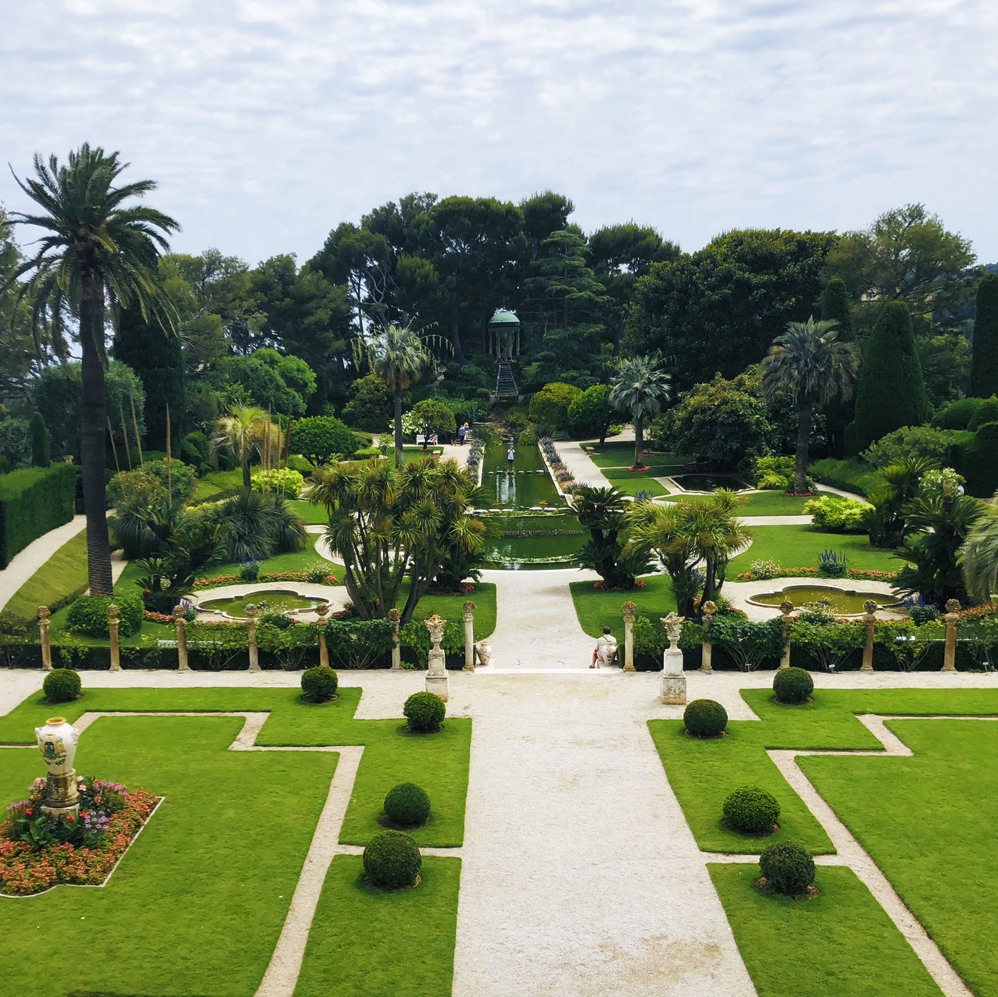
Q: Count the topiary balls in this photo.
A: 9